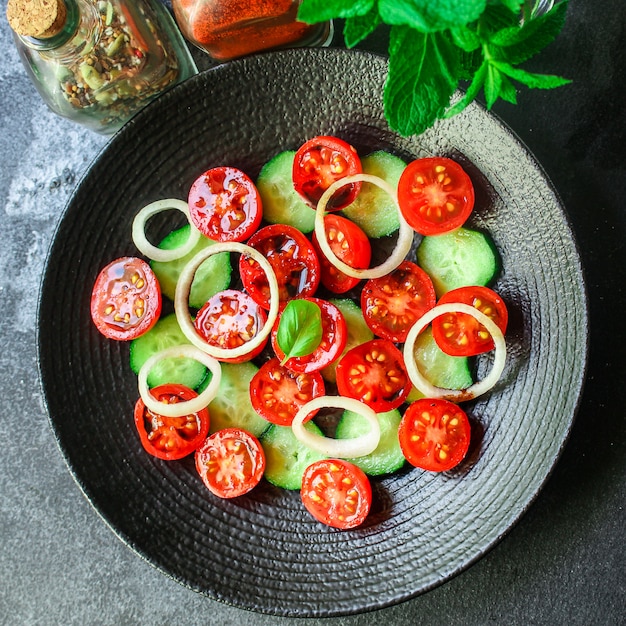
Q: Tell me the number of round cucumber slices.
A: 10